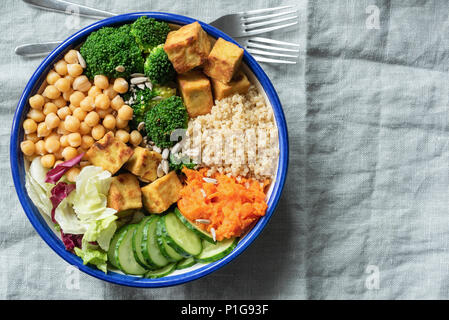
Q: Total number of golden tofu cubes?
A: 8